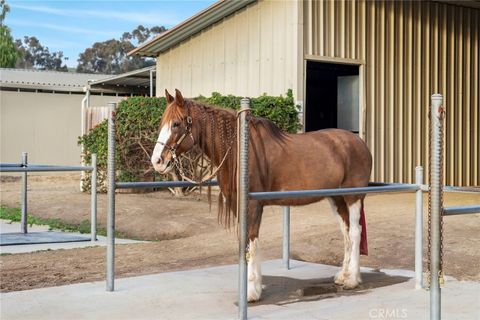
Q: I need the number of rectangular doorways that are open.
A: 1